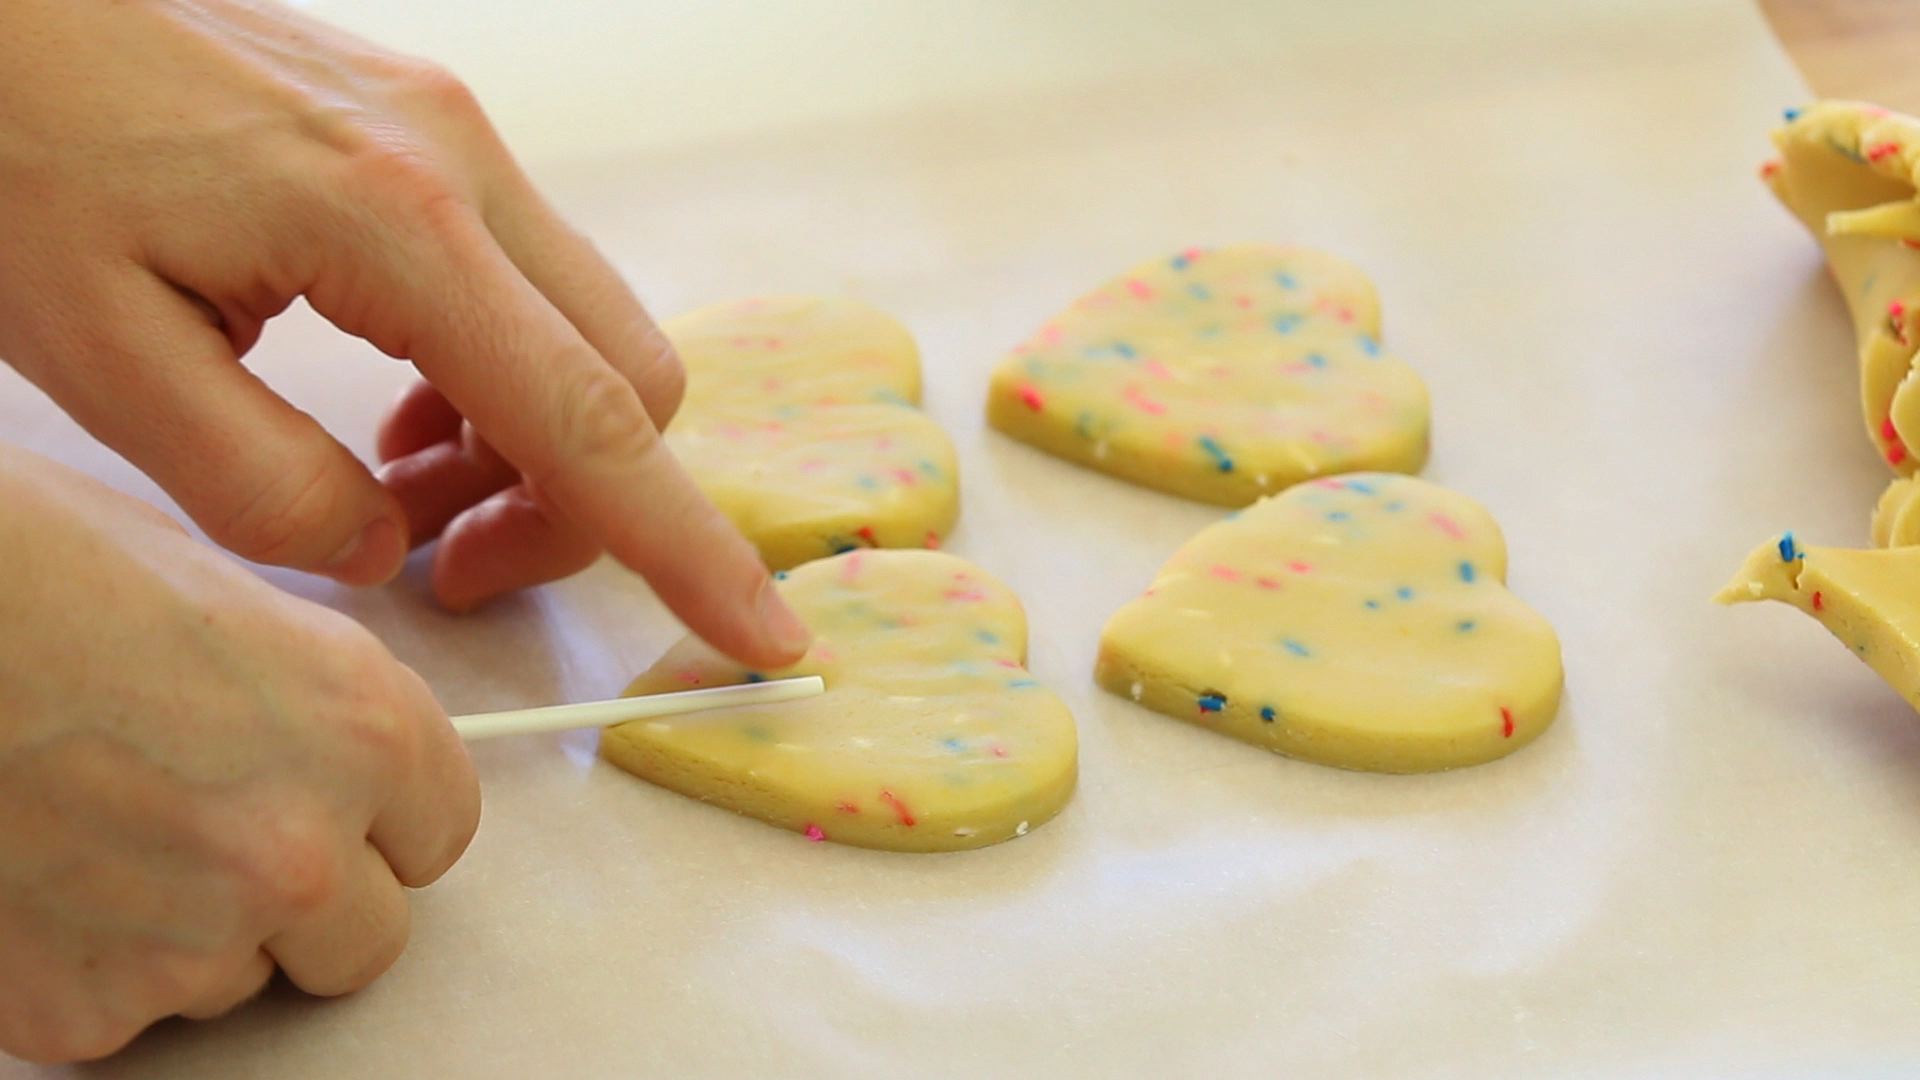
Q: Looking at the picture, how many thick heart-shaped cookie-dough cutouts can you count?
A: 4